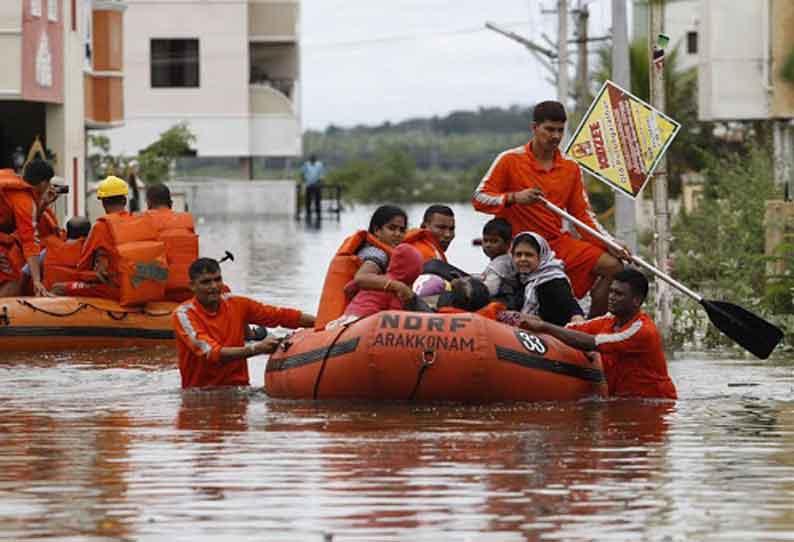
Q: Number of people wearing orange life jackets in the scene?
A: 6